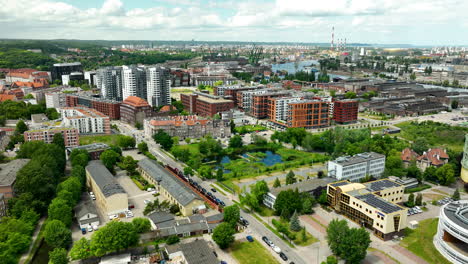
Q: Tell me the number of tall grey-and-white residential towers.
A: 3